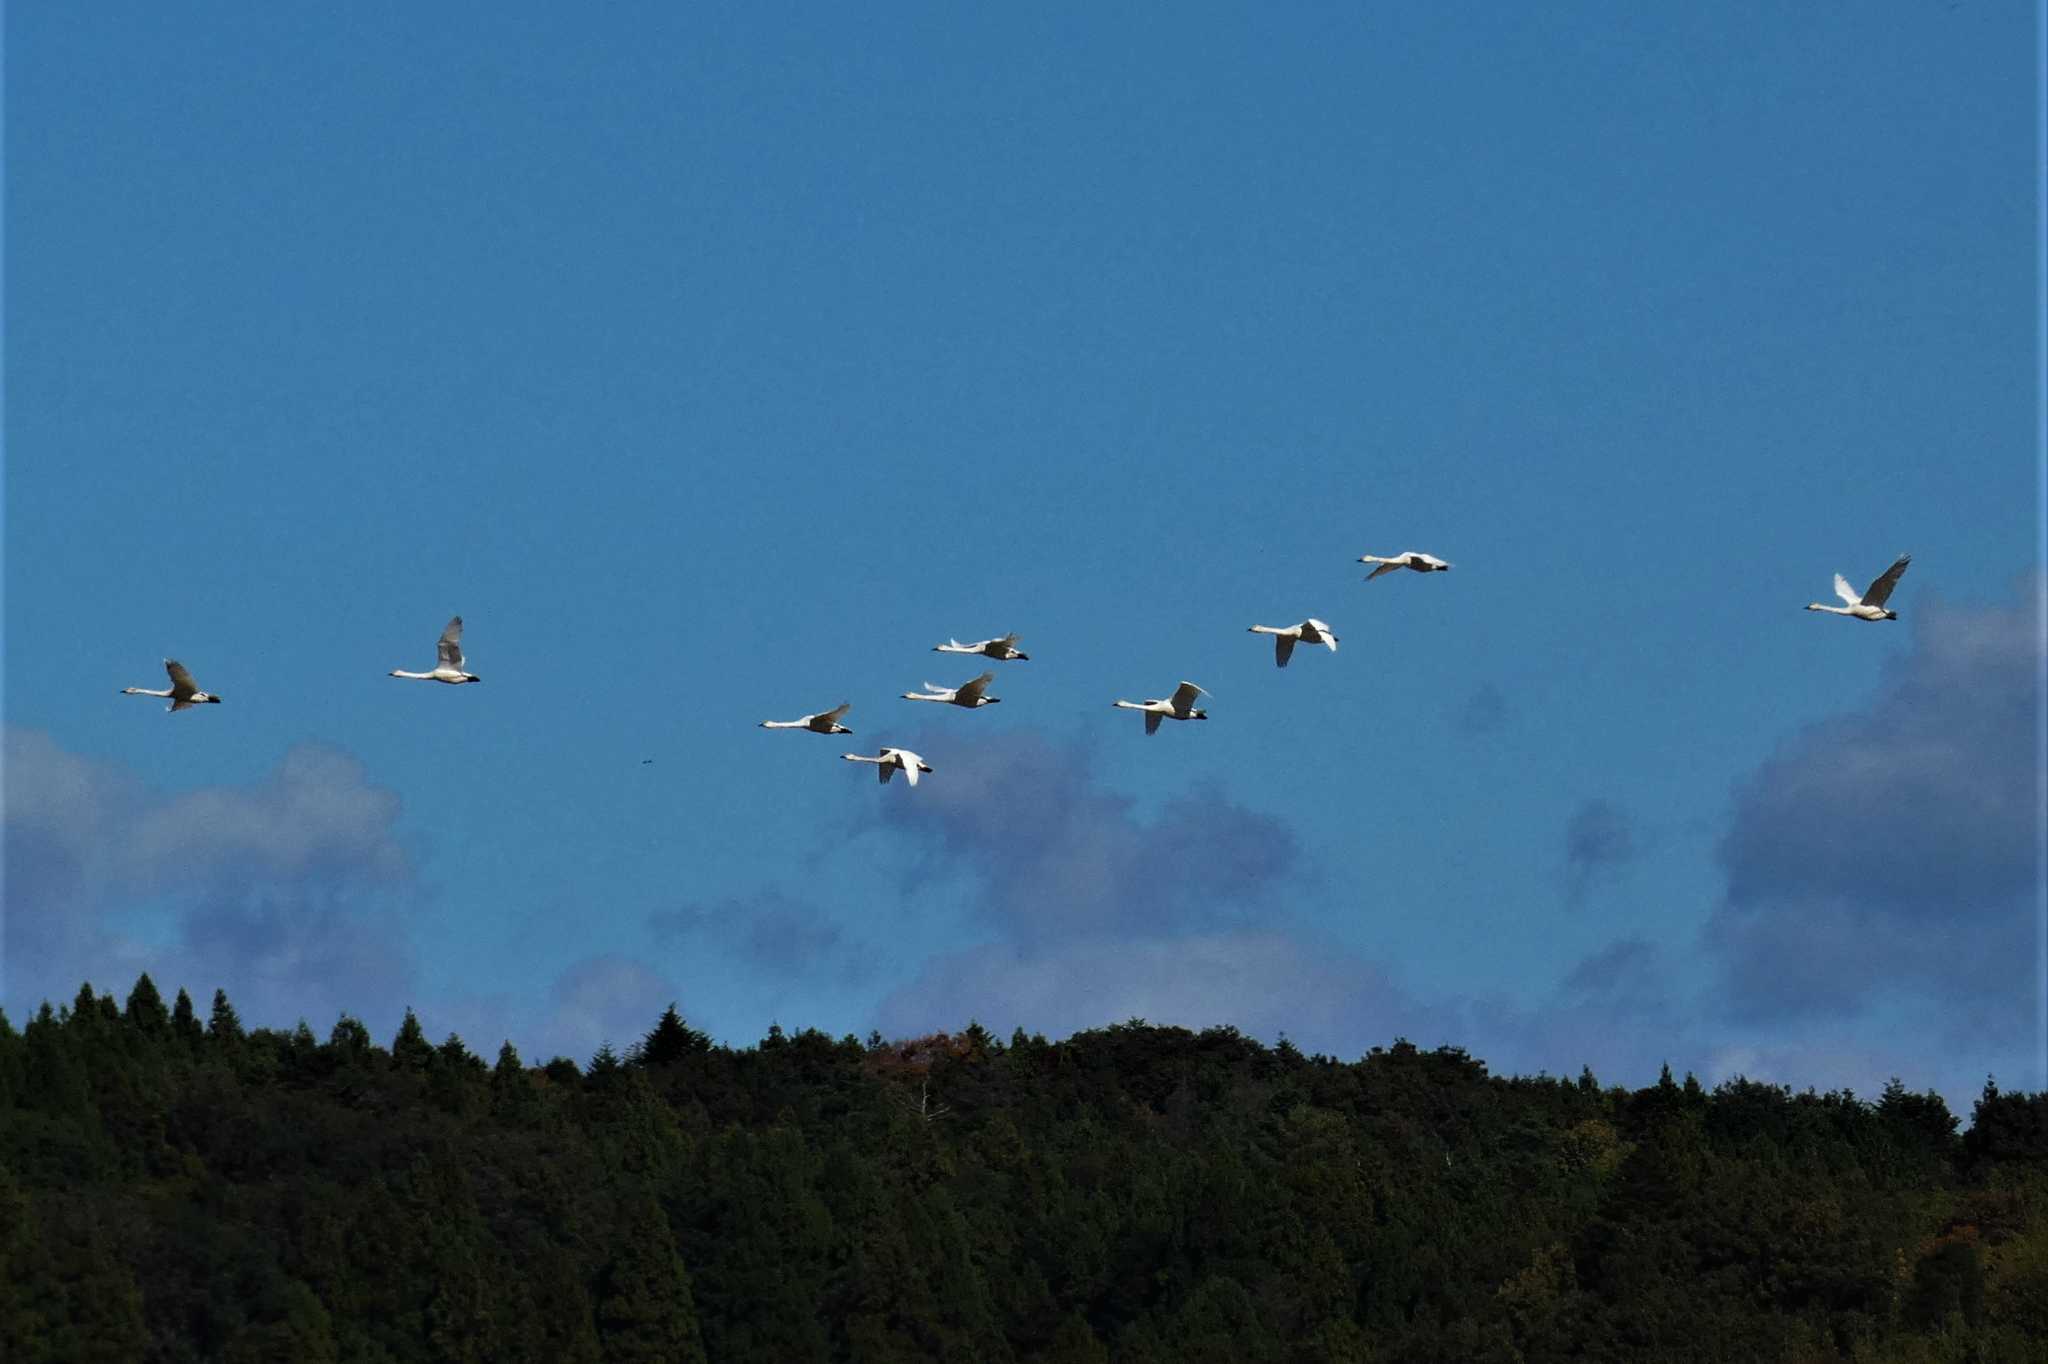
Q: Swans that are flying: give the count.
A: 10